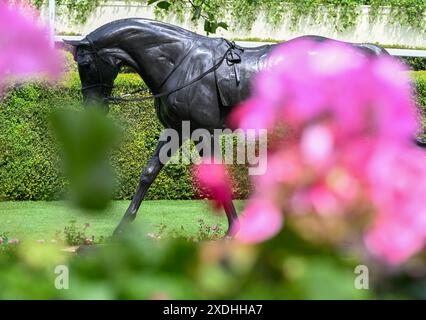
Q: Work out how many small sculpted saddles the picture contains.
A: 1